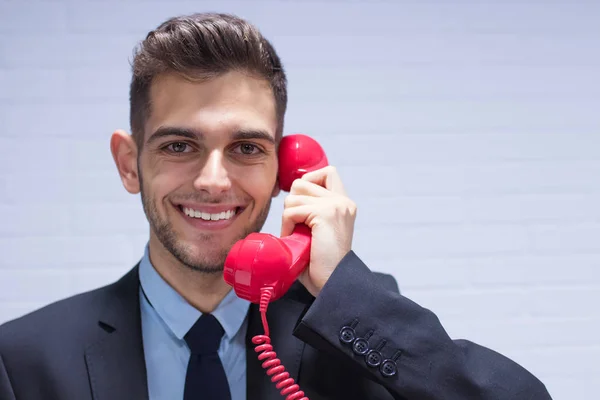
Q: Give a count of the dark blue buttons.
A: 4